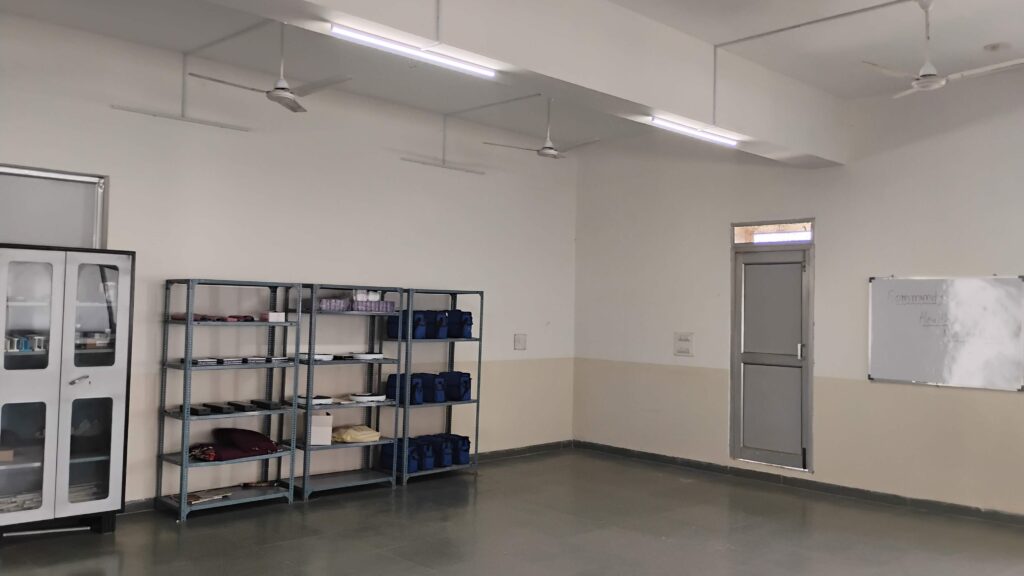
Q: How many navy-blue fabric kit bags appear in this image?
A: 10